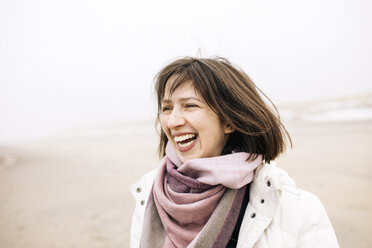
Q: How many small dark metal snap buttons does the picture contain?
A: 5